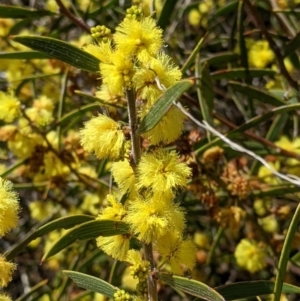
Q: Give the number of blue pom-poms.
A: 0